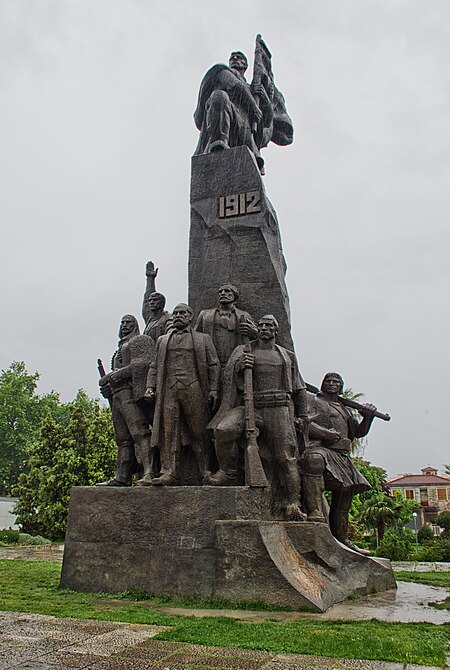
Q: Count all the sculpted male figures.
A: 7